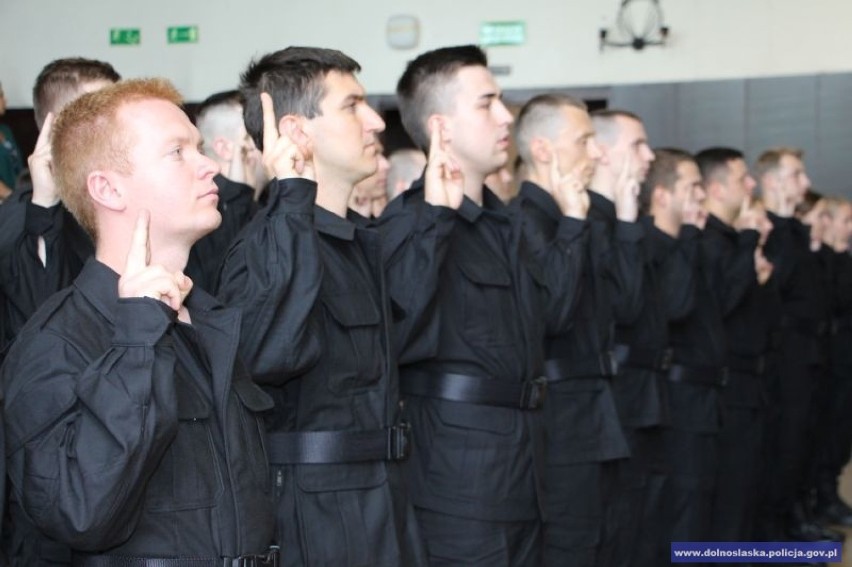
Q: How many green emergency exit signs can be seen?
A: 3